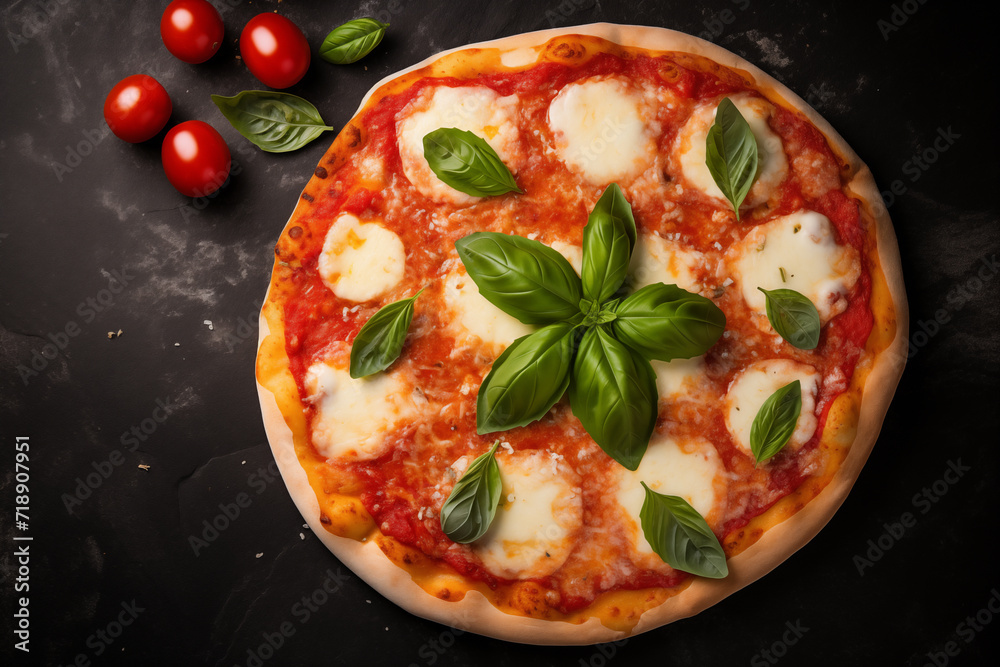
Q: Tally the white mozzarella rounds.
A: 12